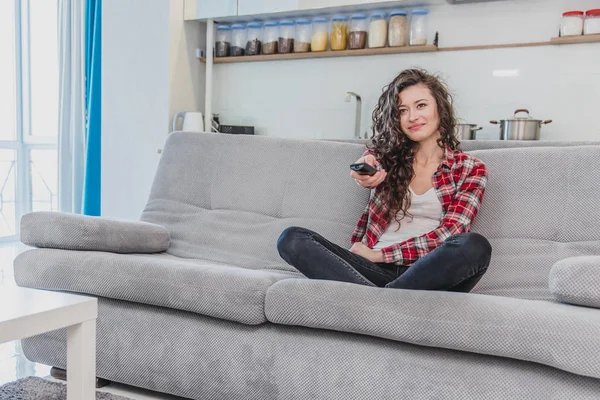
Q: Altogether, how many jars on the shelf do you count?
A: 14